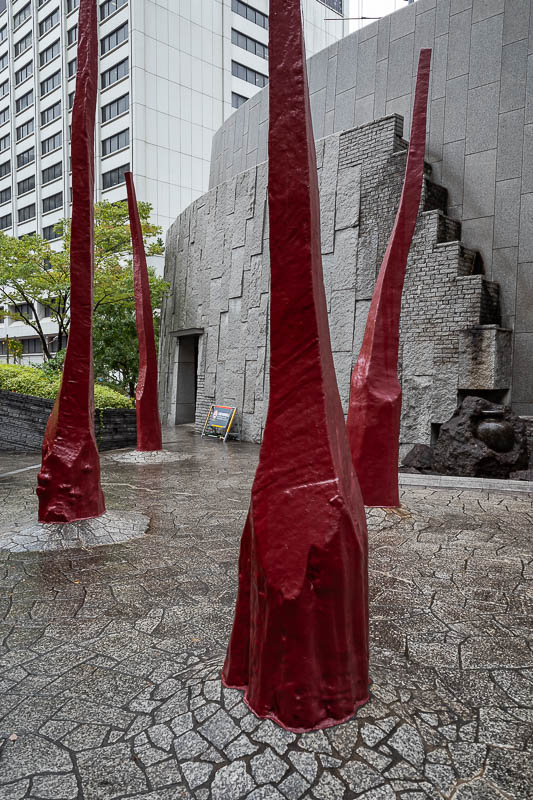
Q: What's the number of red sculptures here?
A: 4